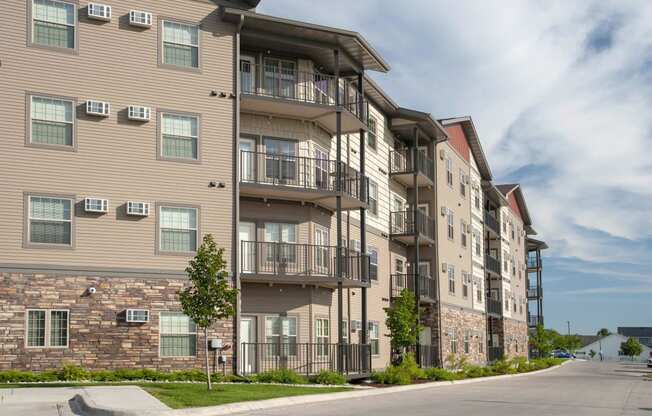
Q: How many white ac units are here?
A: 7